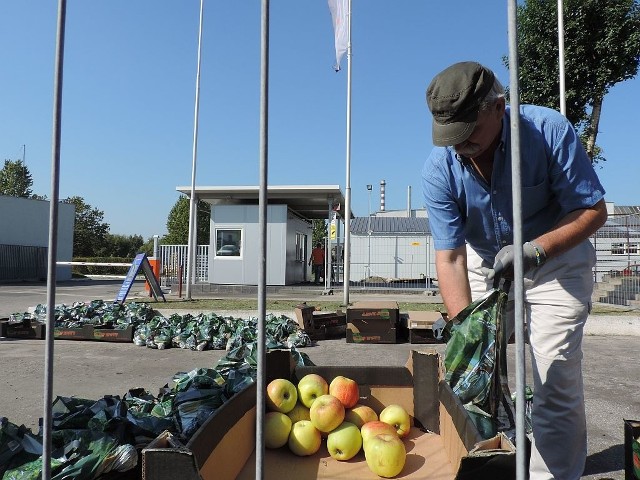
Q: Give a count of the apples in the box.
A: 12